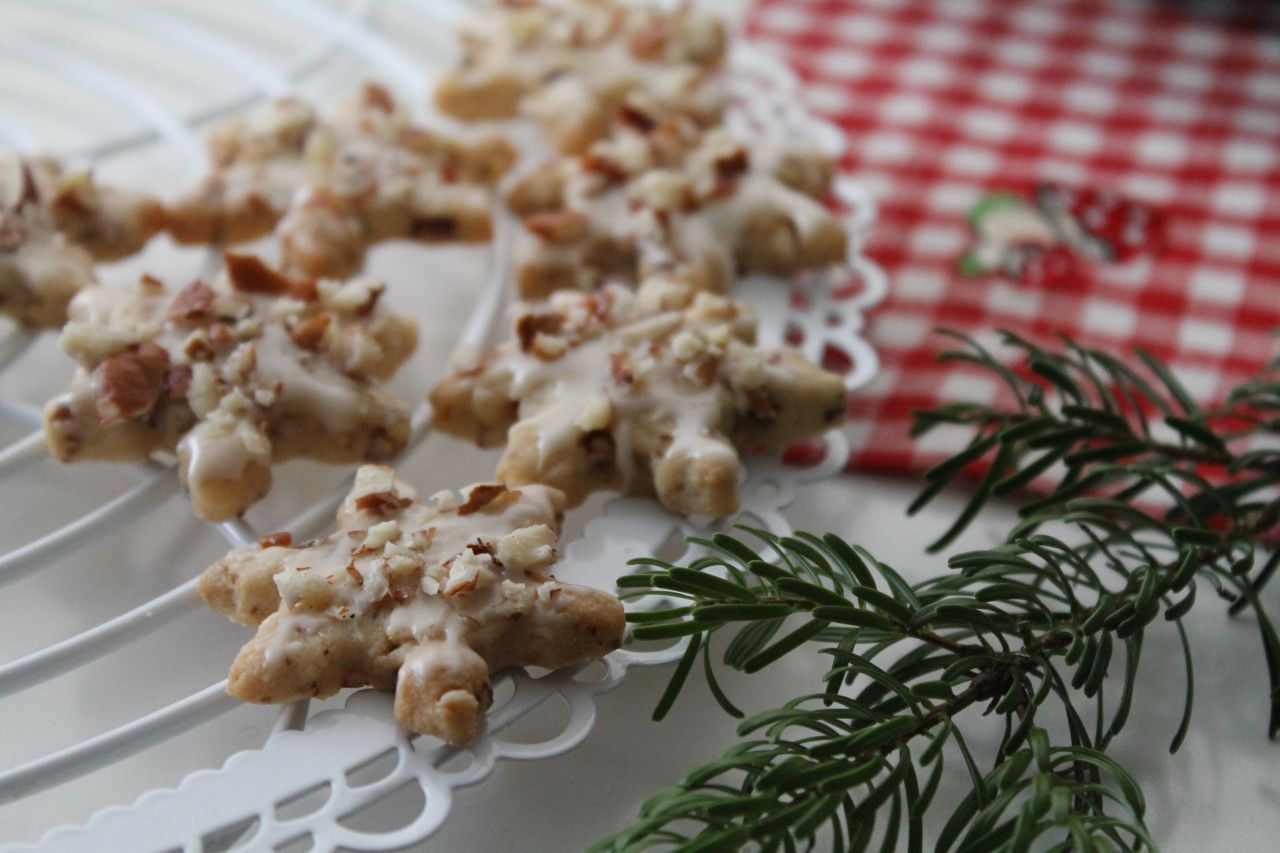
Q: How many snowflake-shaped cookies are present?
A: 7